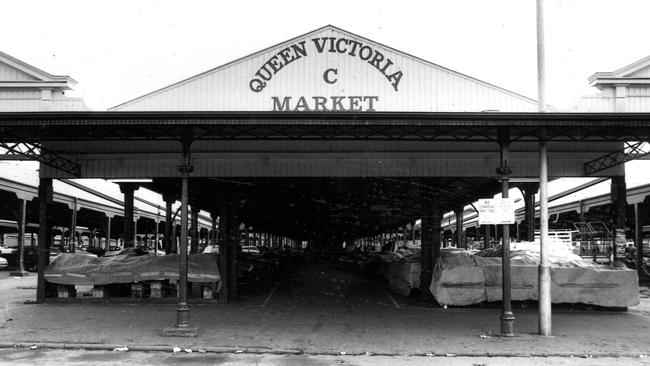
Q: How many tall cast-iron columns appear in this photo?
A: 2